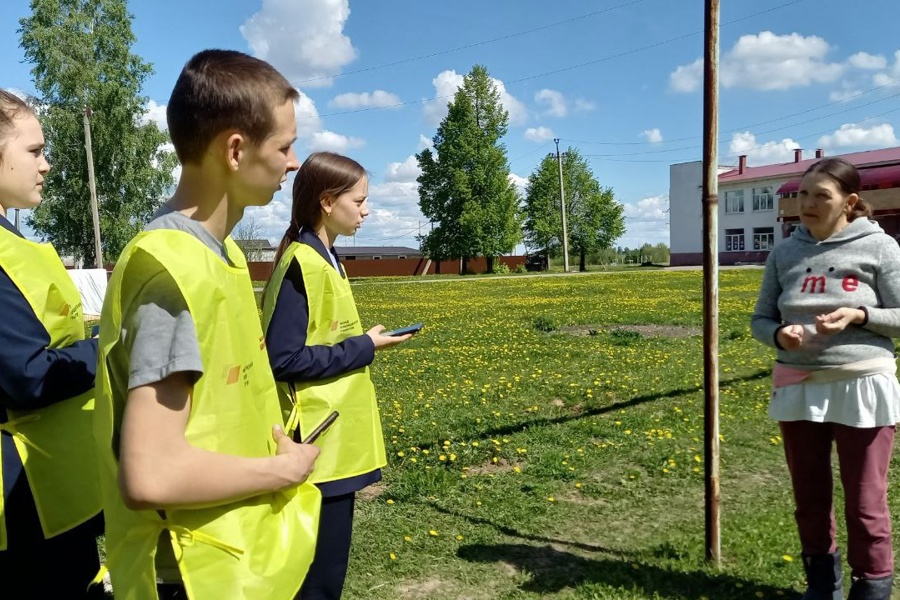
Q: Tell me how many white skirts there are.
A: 1